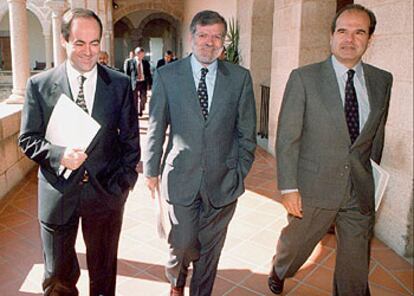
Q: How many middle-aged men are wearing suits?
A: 3